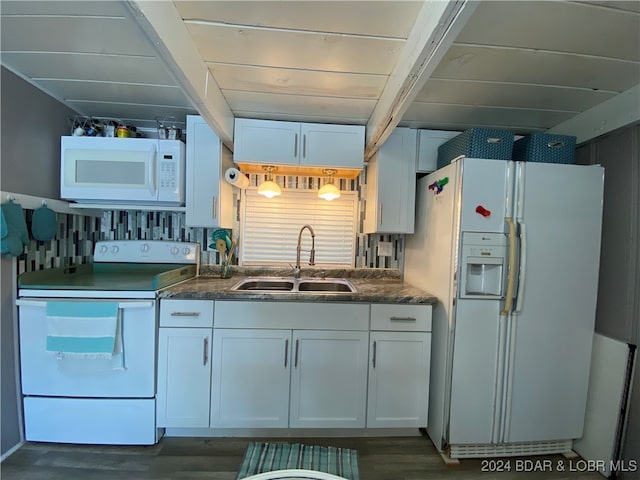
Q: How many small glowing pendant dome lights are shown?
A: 2